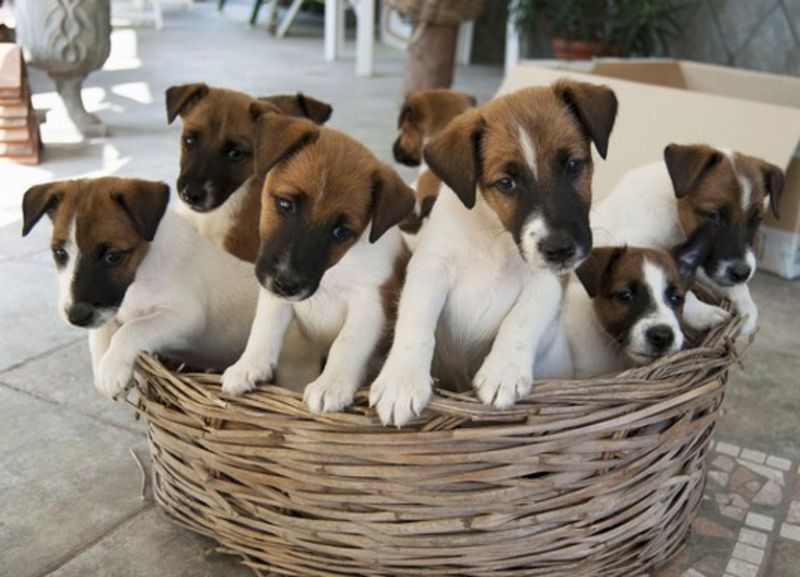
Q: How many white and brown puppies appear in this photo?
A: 7